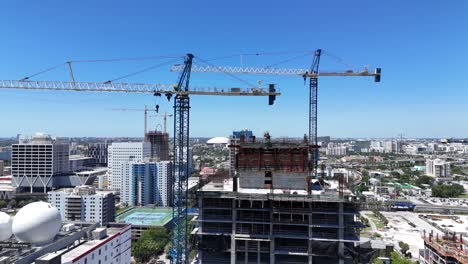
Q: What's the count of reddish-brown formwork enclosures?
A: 1